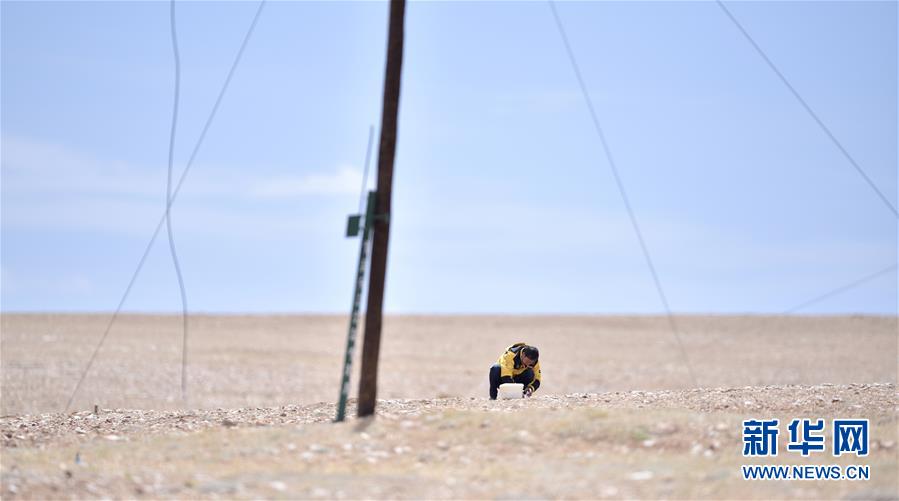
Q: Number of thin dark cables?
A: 5